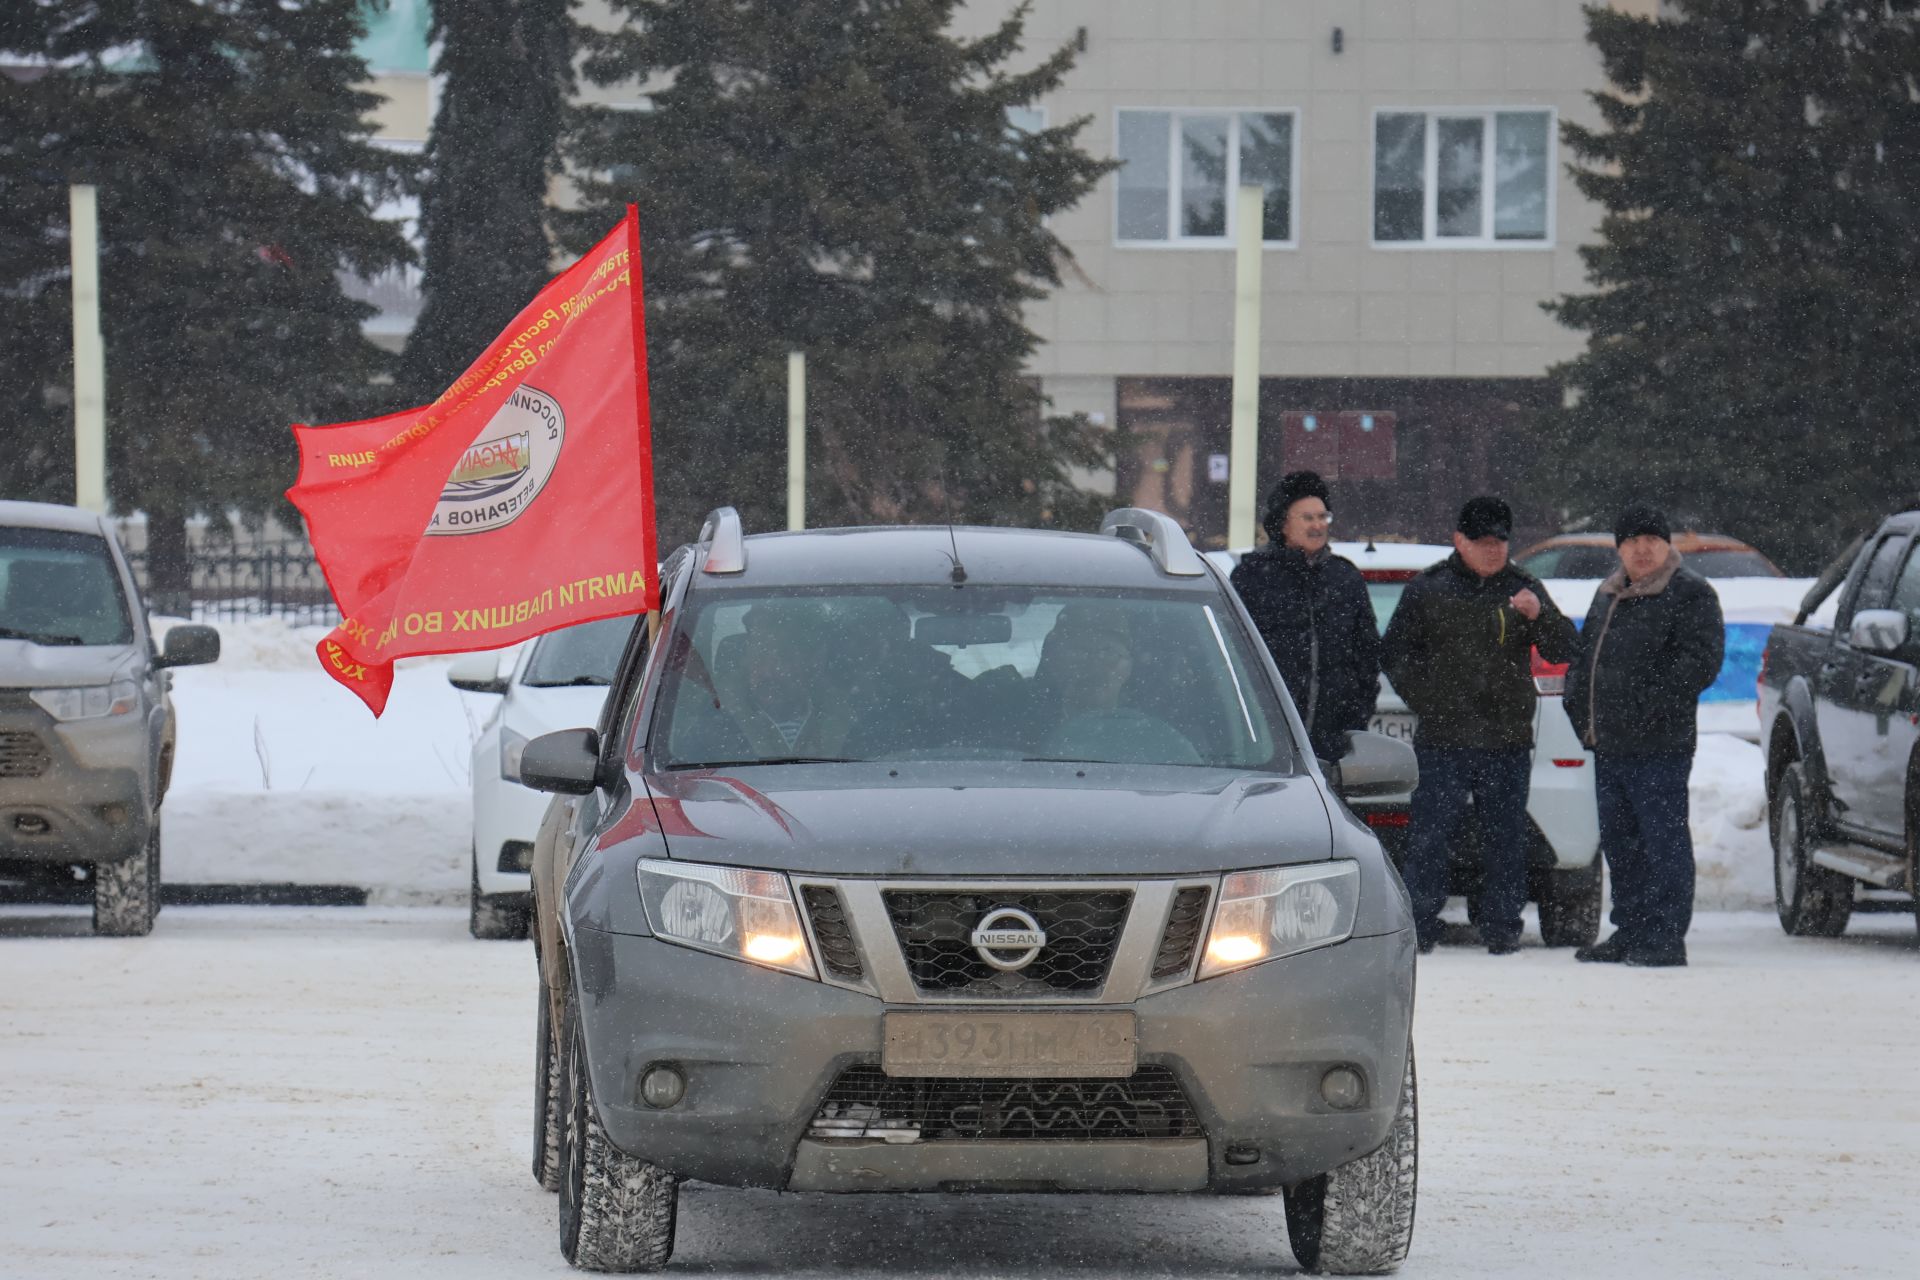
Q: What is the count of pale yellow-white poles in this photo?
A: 3